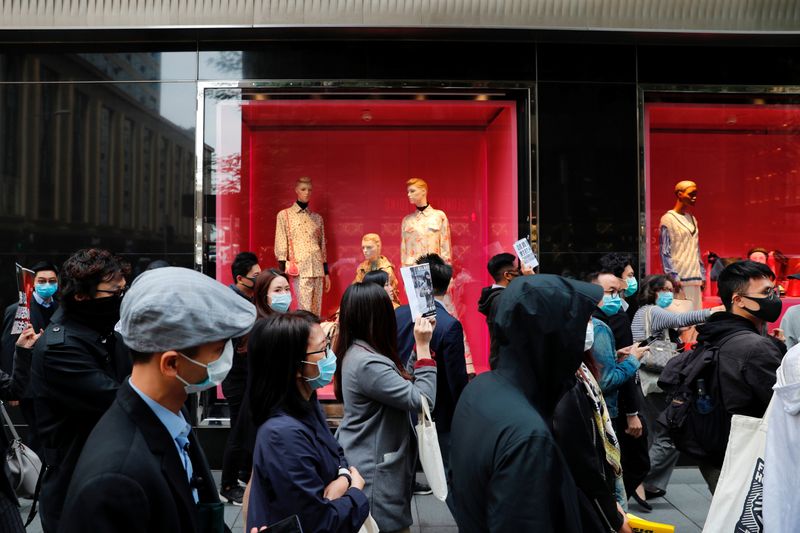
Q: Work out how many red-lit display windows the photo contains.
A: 2